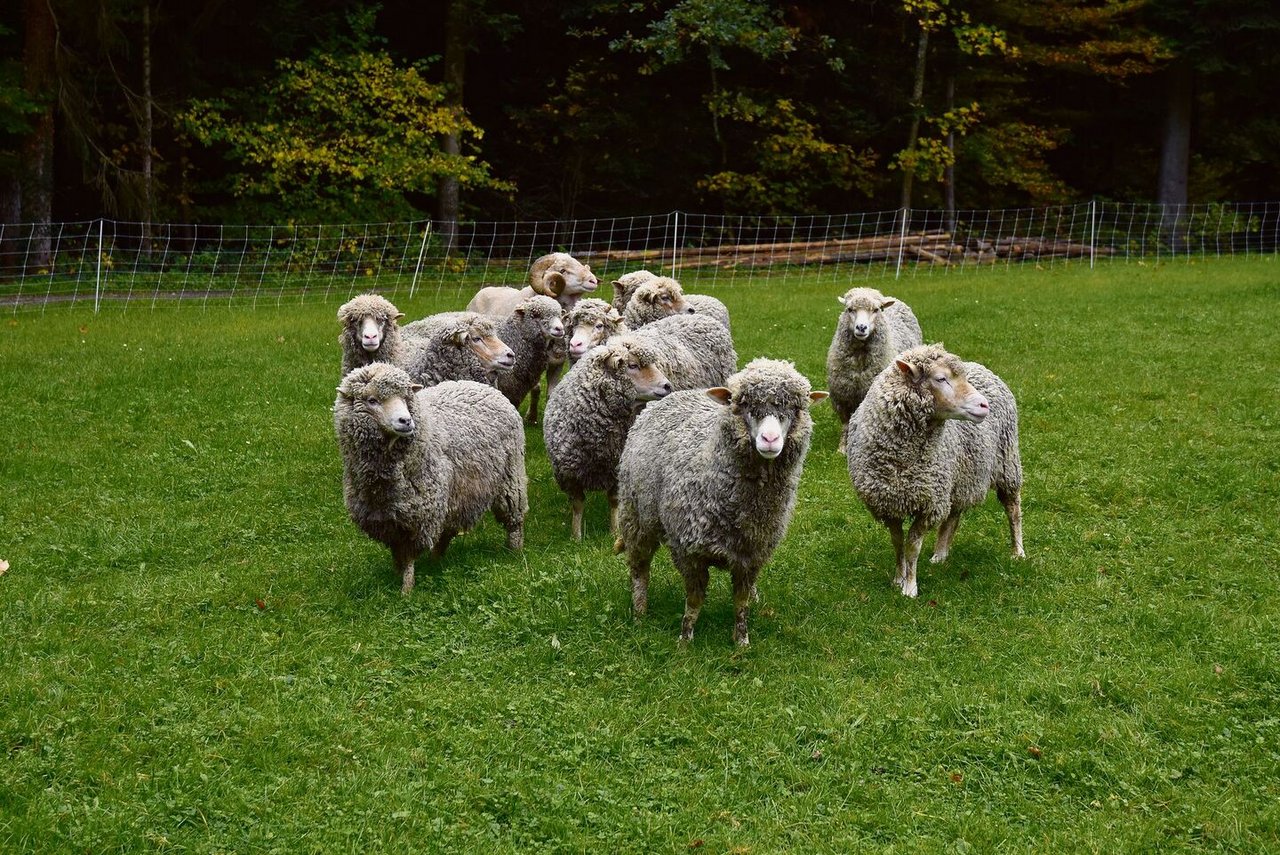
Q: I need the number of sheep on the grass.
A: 12